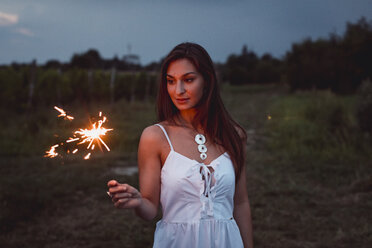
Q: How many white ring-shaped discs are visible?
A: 3